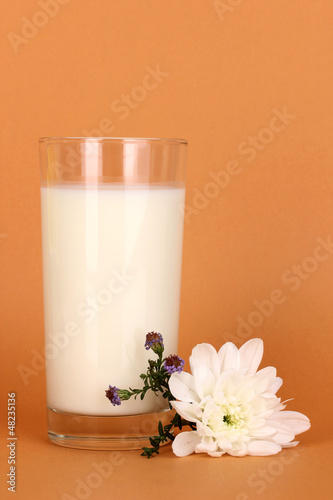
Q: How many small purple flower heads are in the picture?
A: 3